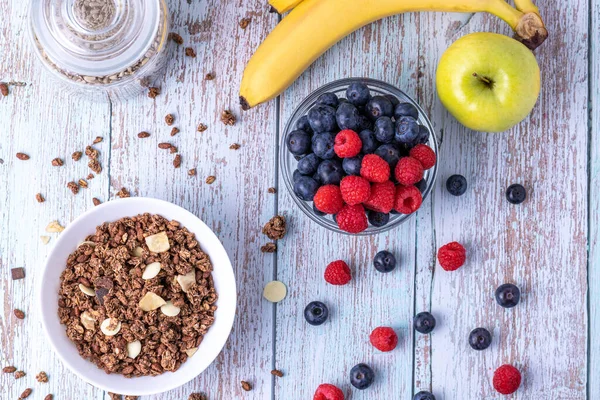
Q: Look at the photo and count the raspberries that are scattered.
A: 5